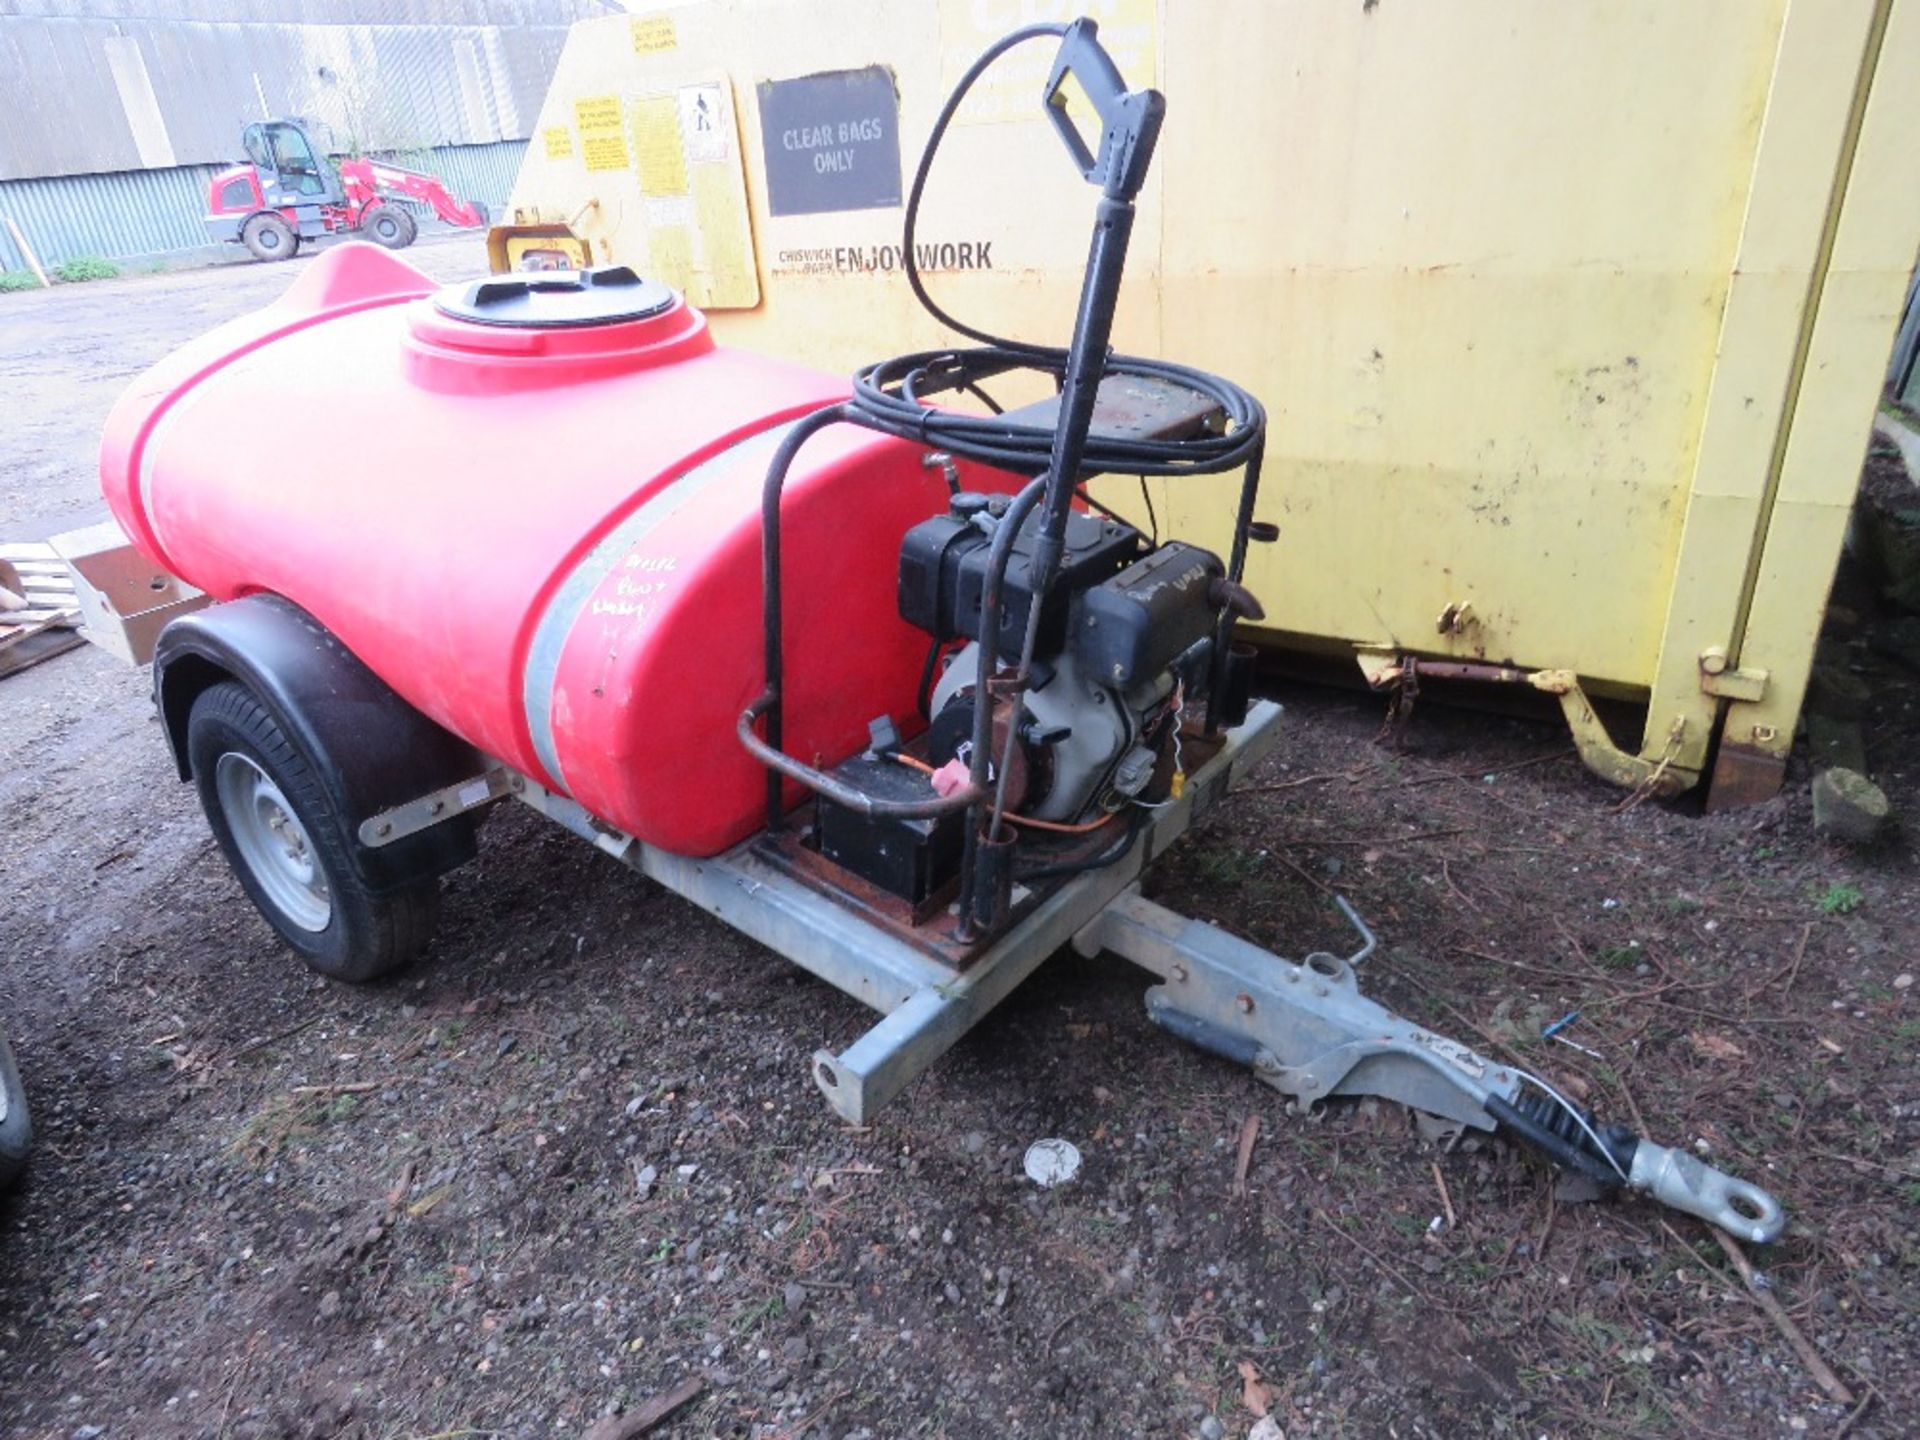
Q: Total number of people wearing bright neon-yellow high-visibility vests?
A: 0